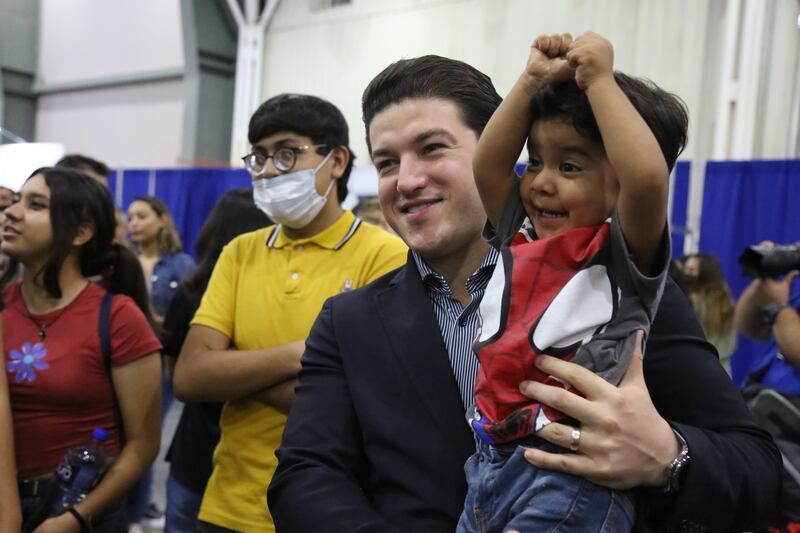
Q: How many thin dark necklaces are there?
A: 1